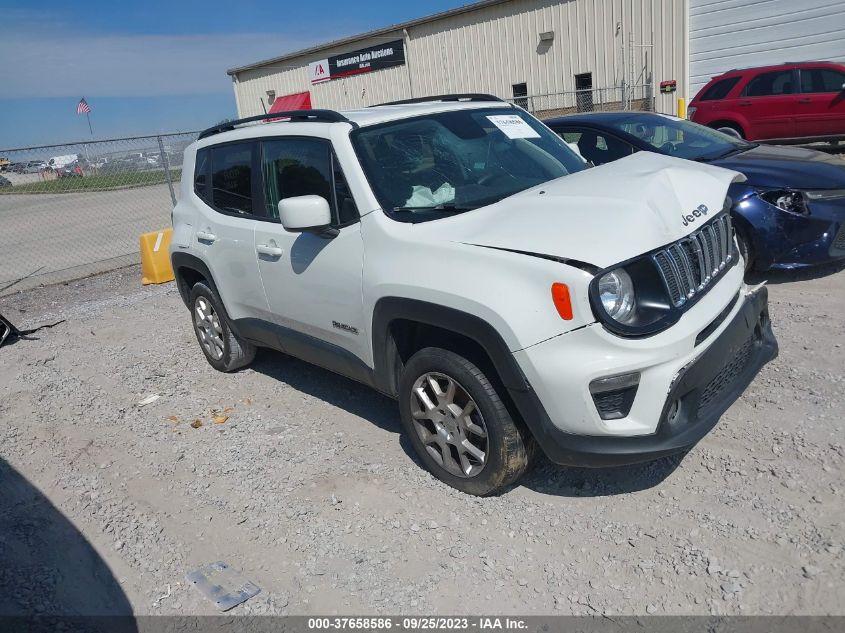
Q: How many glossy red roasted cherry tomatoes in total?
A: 0